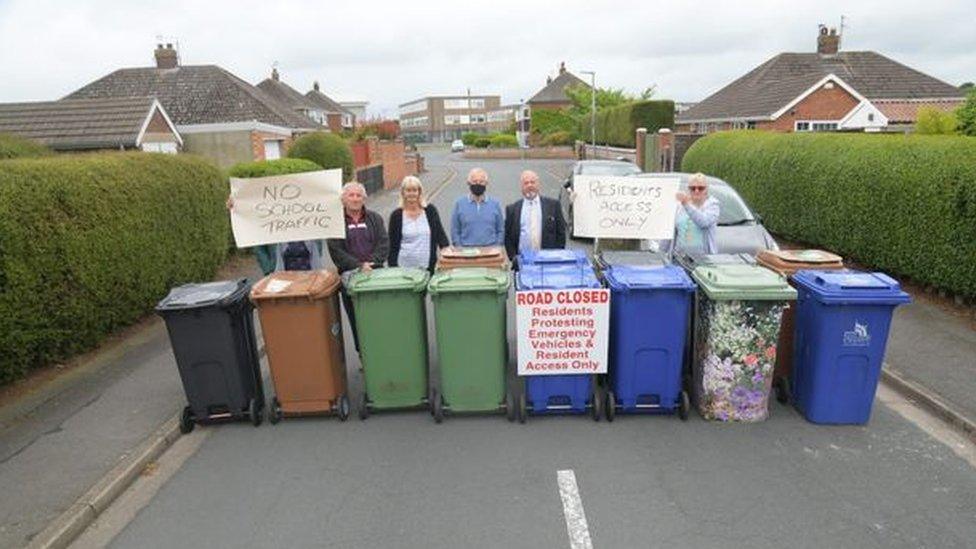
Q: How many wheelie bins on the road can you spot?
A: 13